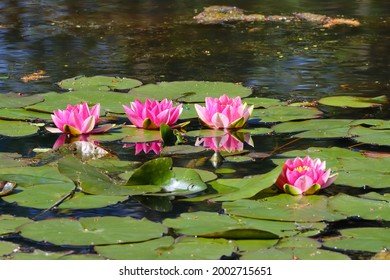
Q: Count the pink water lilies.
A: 4